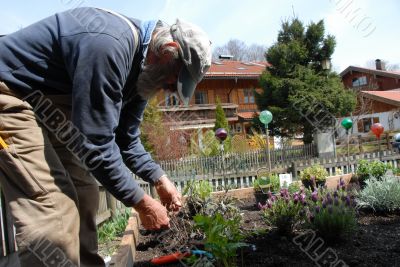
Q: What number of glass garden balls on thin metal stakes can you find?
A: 4